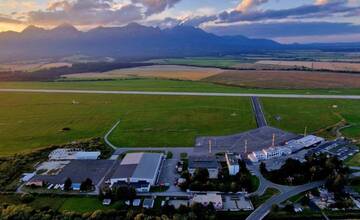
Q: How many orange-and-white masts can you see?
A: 4